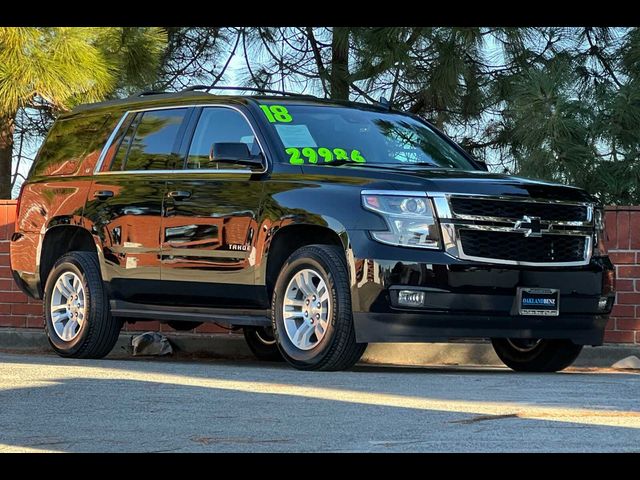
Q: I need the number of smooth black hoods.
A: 1